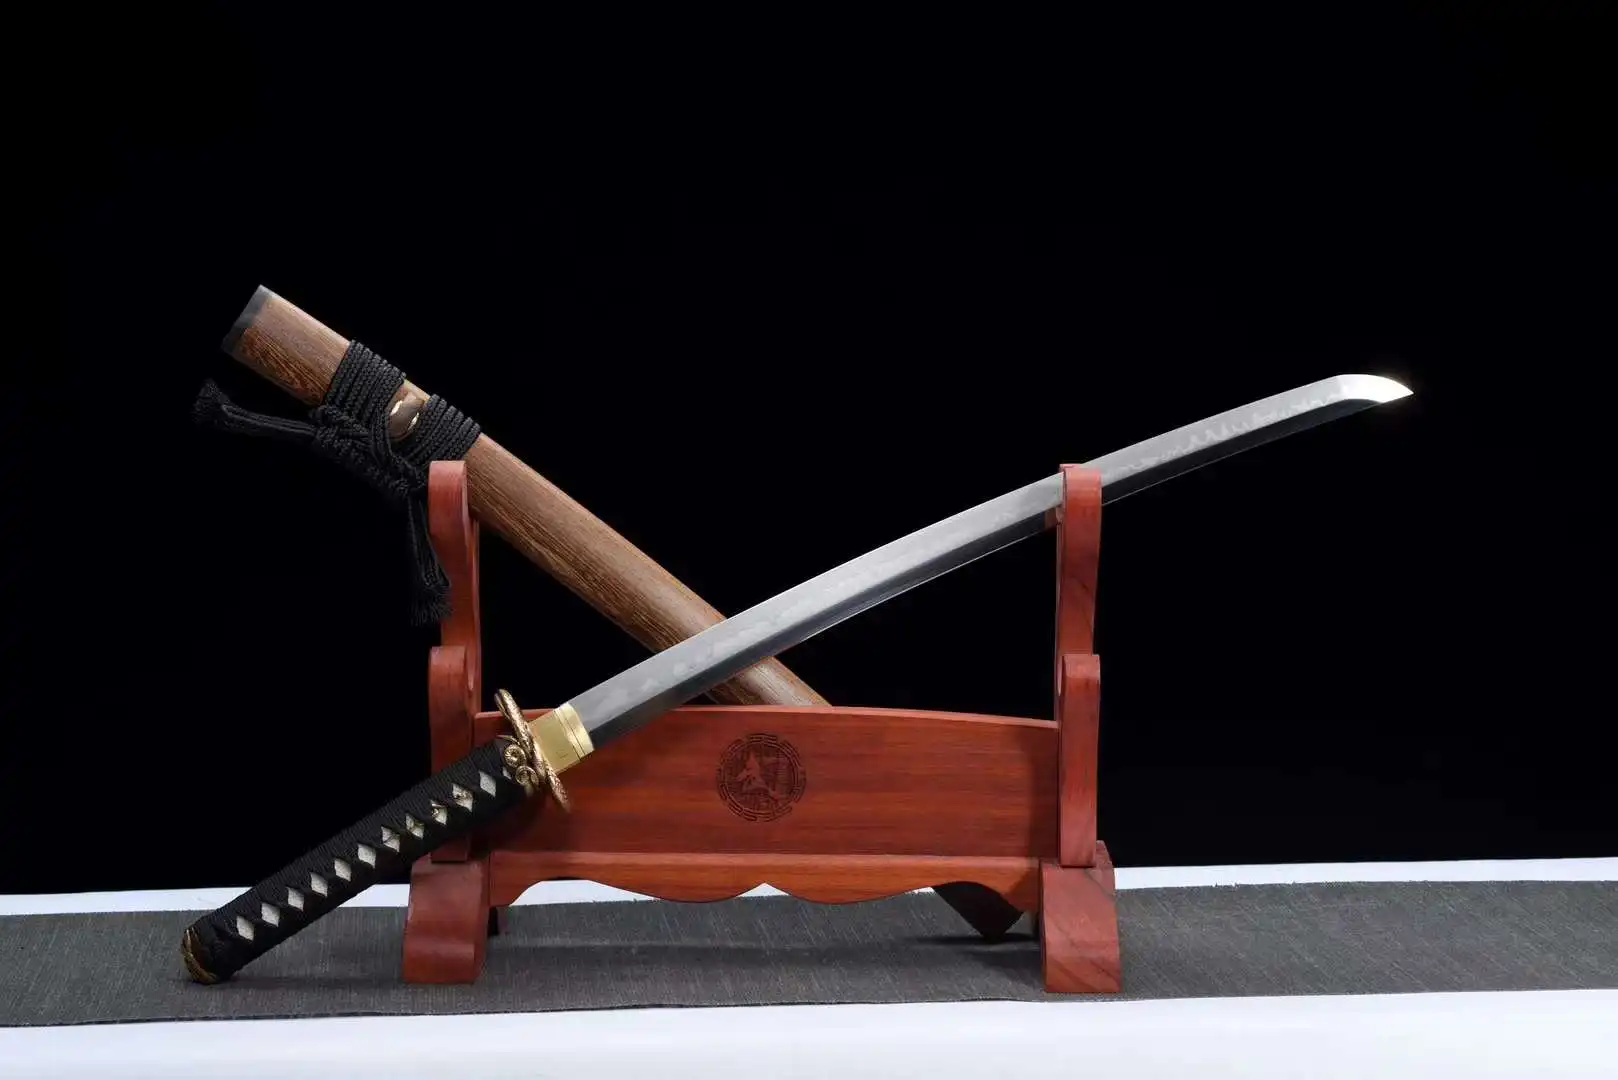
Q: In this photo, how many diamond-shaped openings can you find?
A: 11